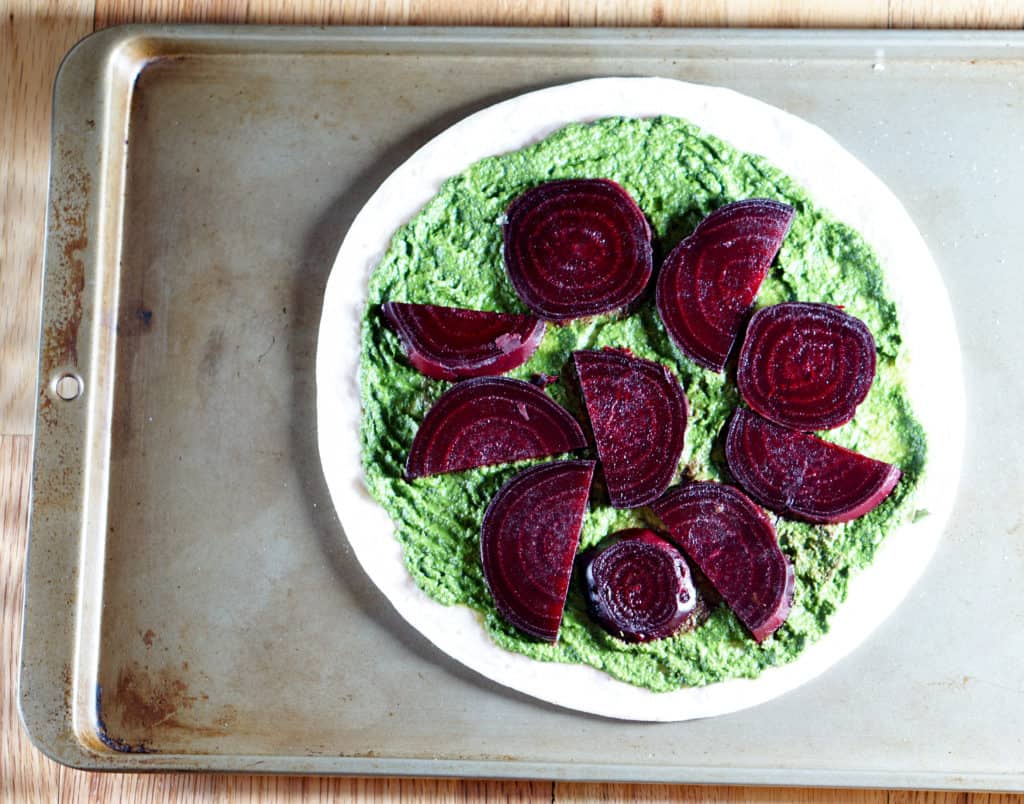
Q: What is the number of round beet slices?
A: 3